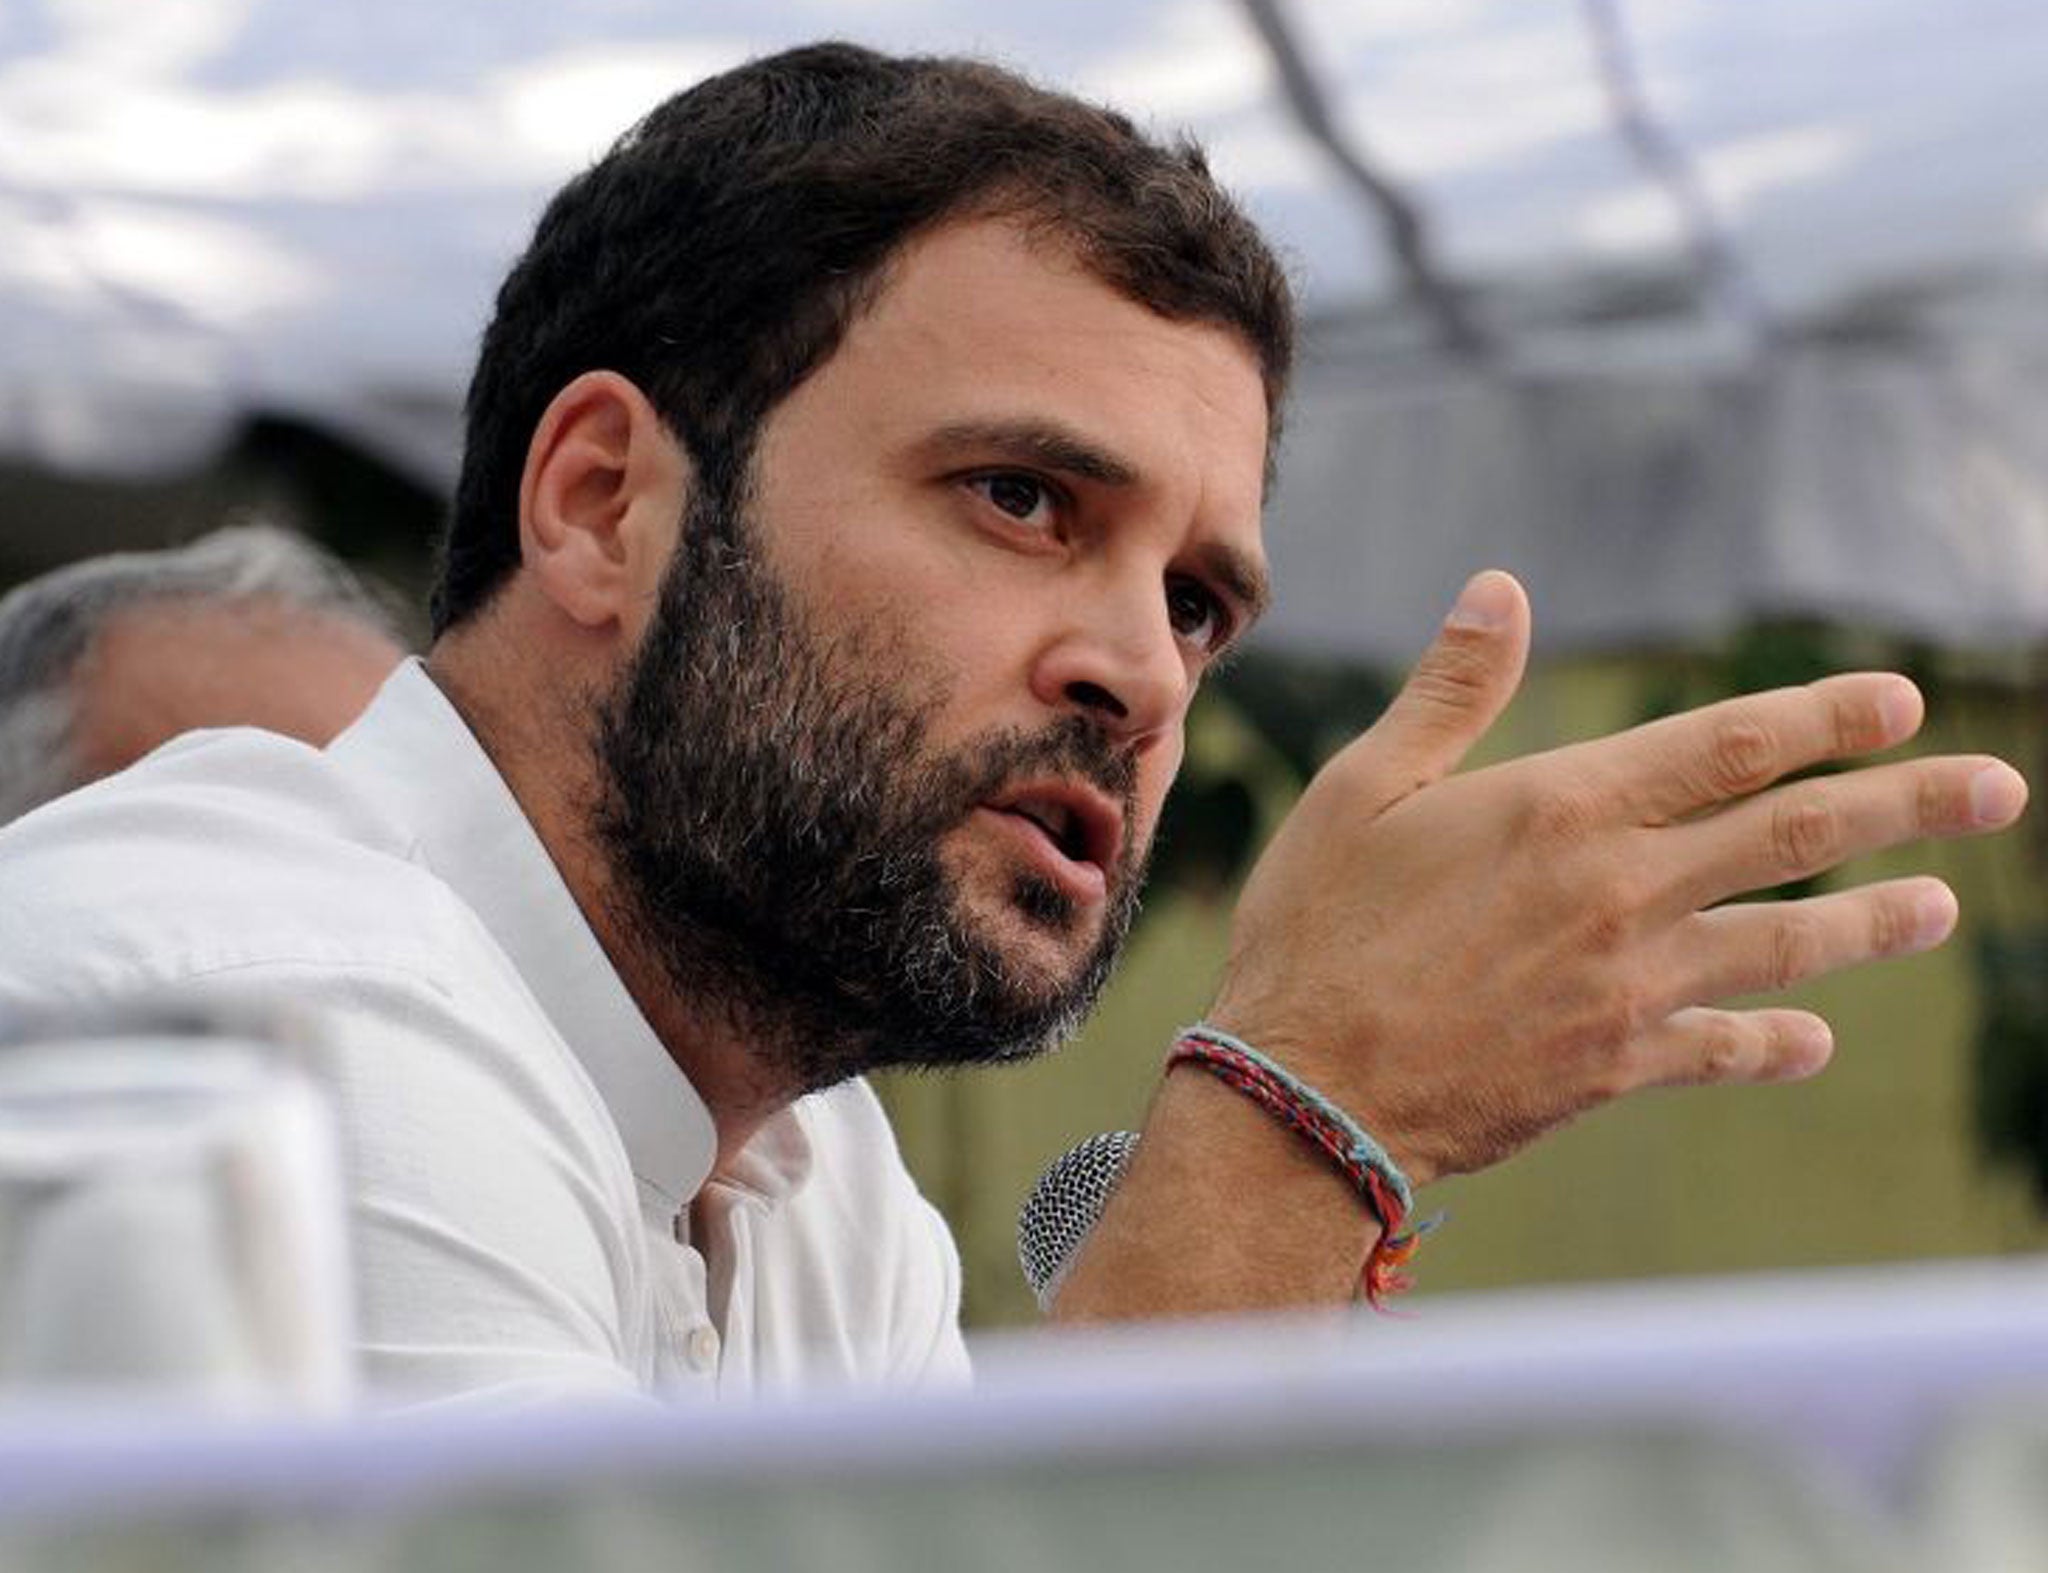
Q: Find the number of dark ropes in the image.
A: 2